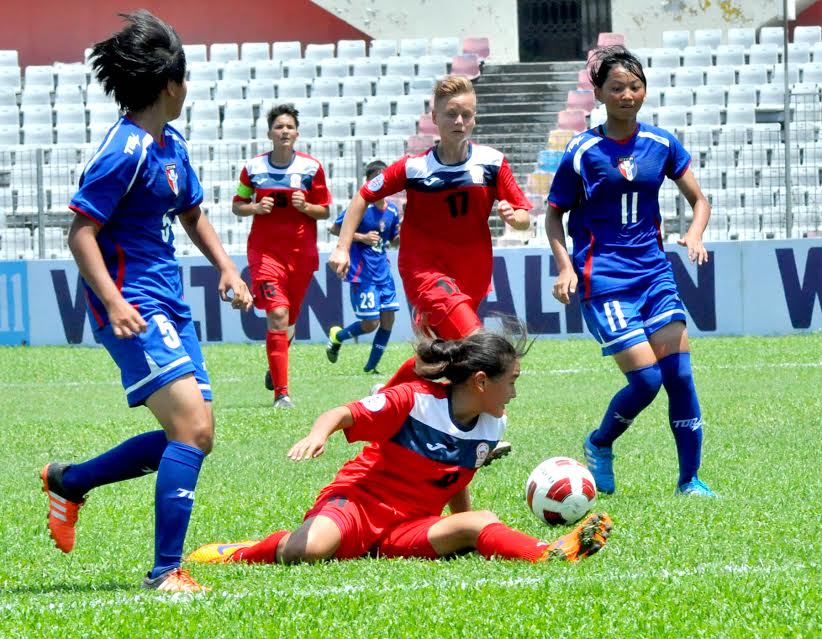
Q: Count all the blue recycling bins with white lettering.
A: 0